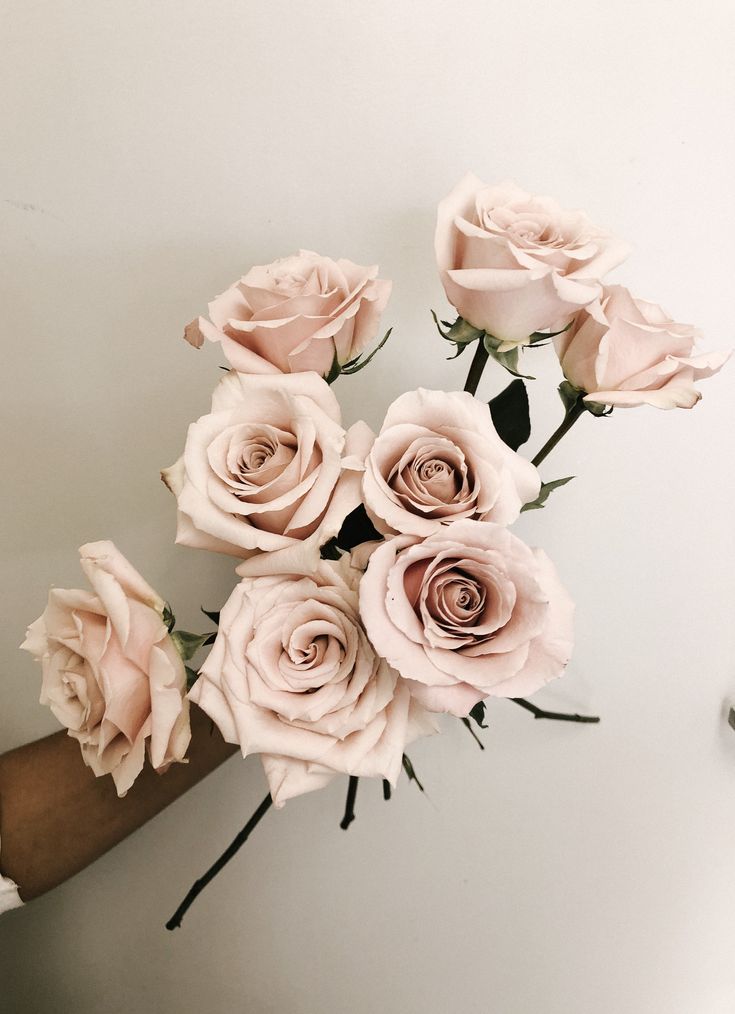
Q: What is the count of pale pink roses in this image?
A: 8